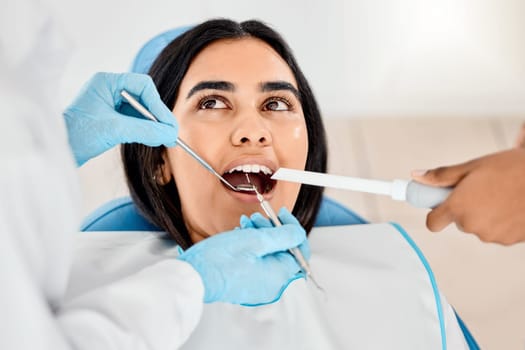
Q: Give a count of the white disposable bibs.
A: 1